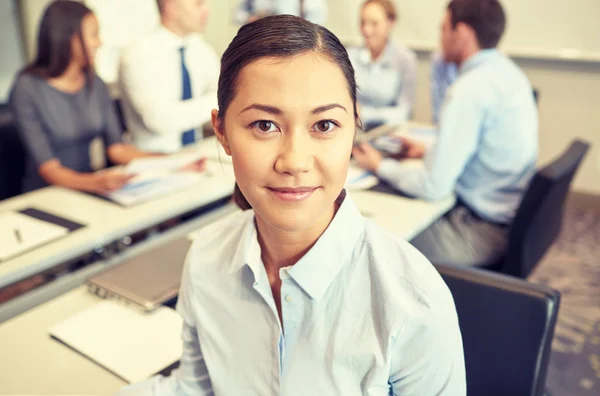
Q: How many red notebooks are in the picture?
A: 0